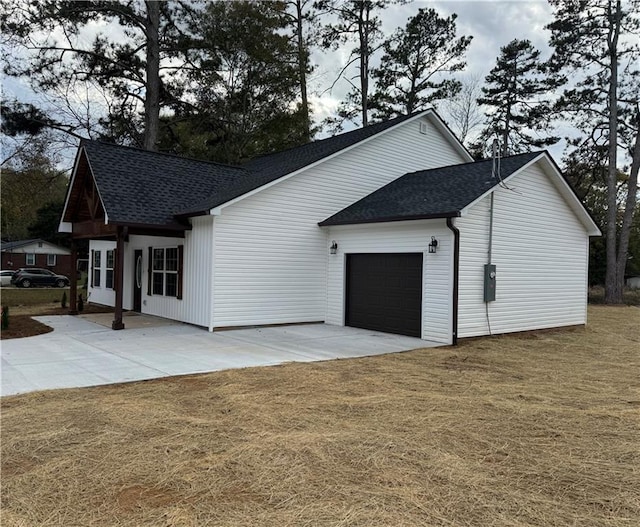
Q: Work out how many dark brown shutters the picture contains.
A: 4